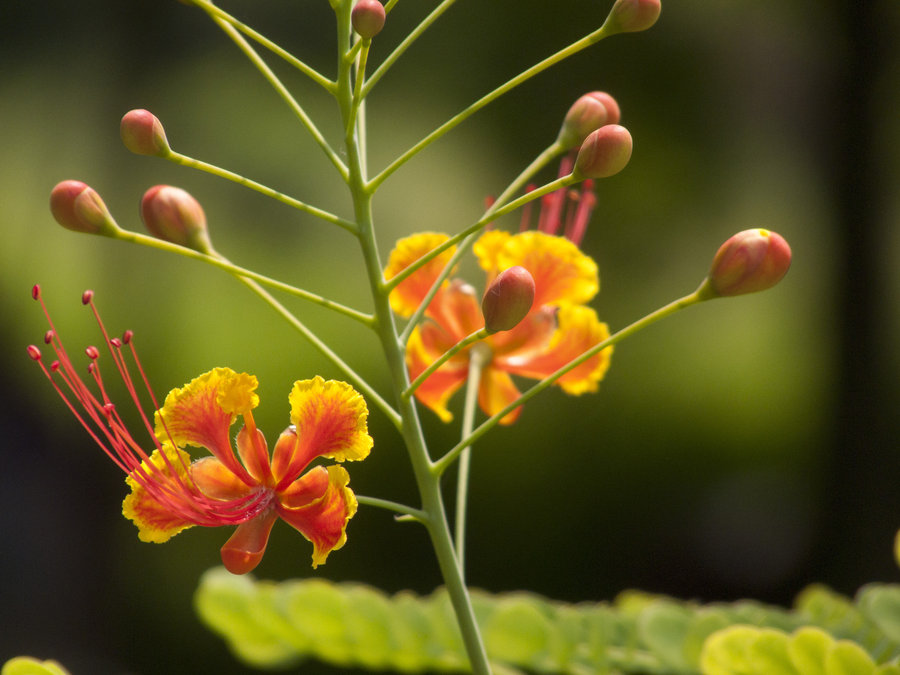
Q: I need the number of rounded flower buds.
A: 9